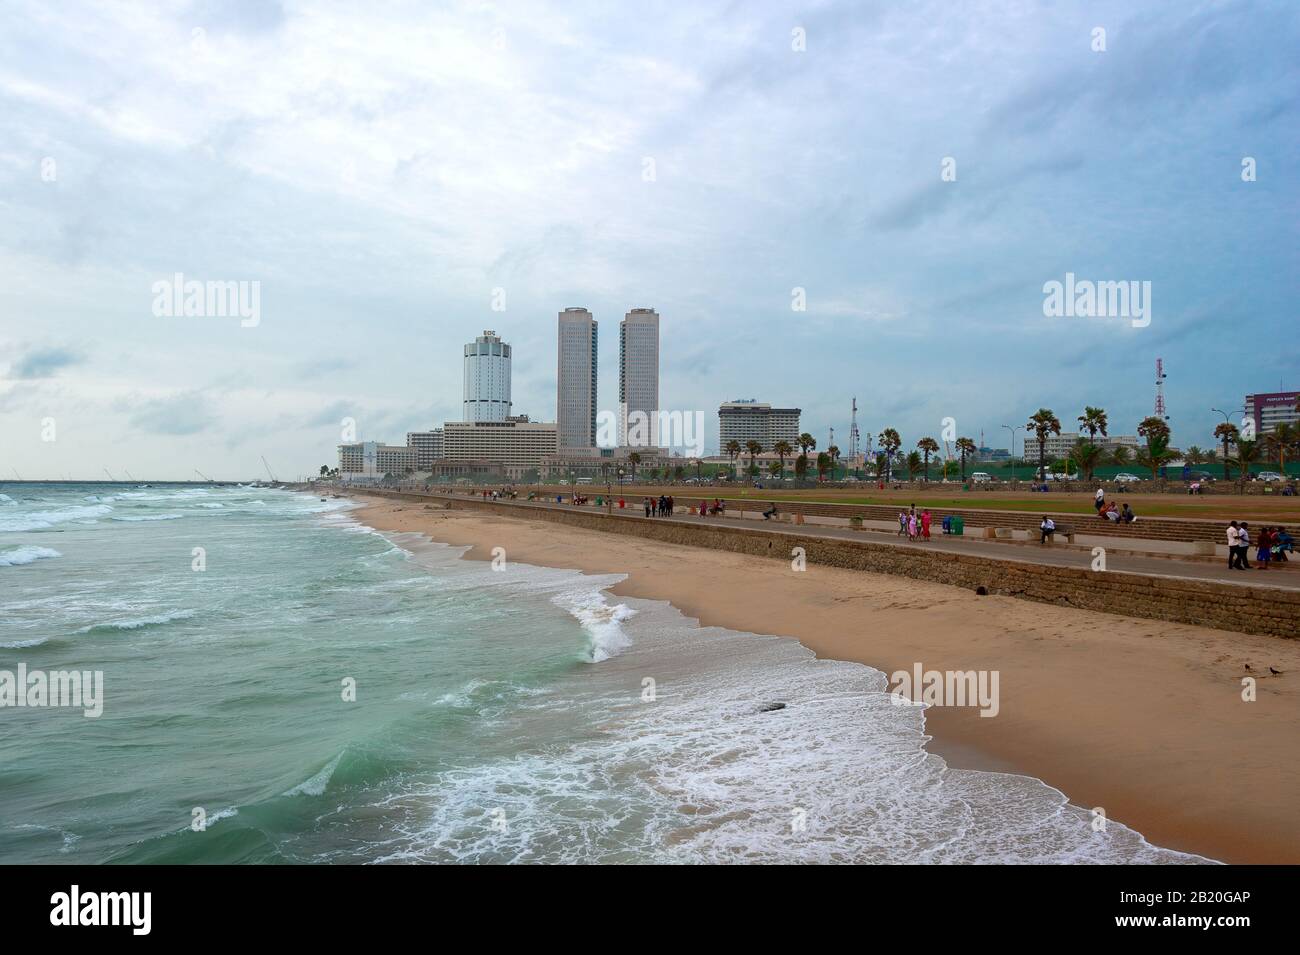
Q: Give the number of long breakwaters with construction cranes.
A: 1